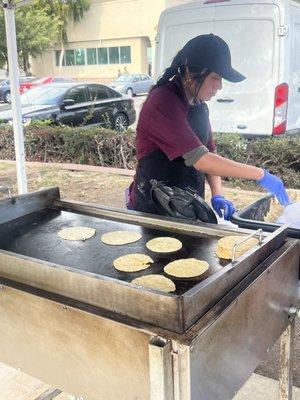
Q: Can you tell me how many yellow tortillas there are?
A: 7